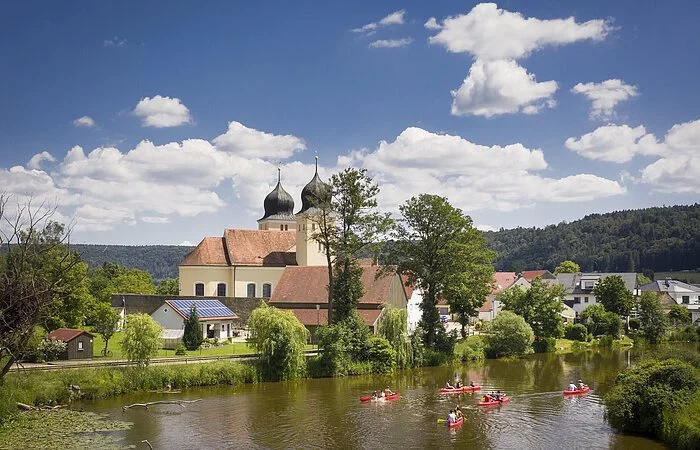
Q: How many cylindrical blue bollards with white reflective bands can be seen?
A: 0